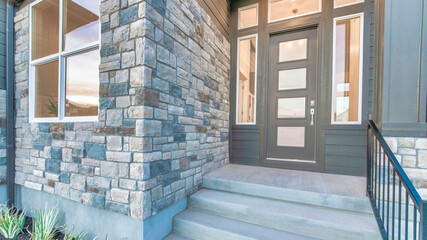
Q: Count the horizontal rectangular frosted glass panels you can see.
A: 4